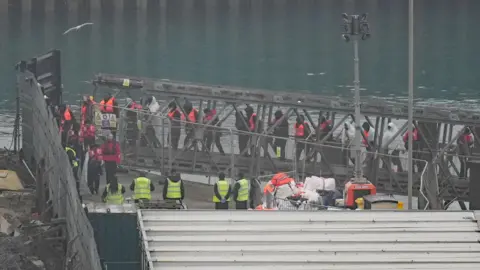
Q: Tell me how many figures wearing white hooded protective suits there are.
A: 2